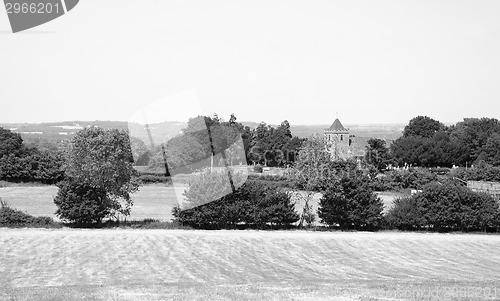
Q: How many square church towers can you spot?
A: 1